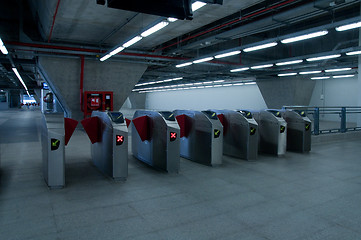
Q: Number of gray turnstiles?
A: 7